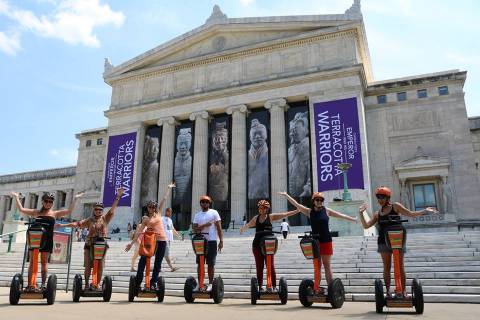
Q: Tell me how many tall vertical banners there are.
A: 7